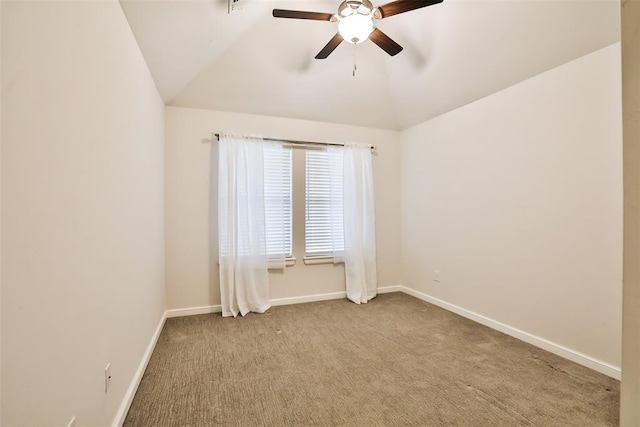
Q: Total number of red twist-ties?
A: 0